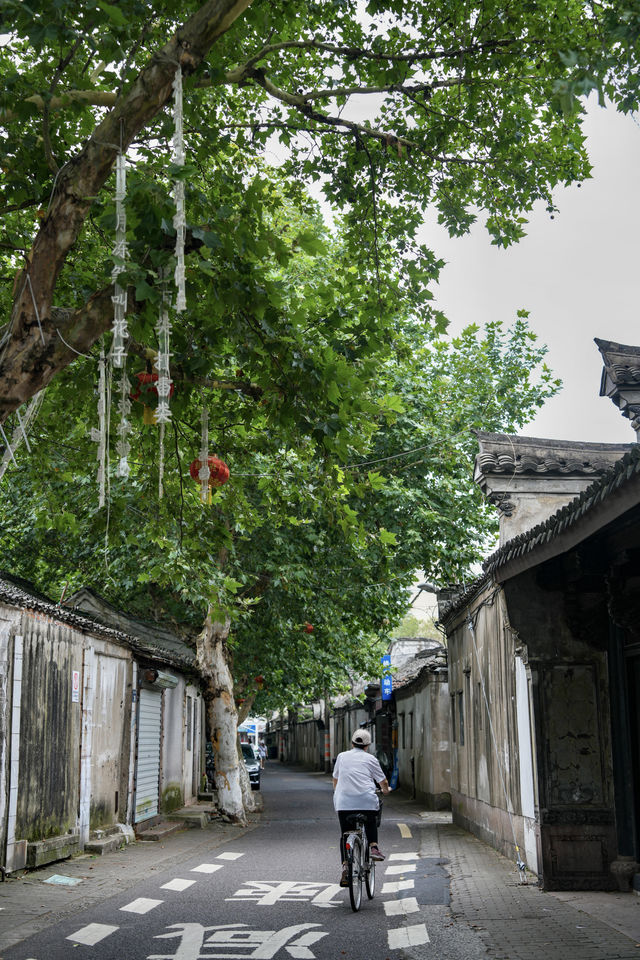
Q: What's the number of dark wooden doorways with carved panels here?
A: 1